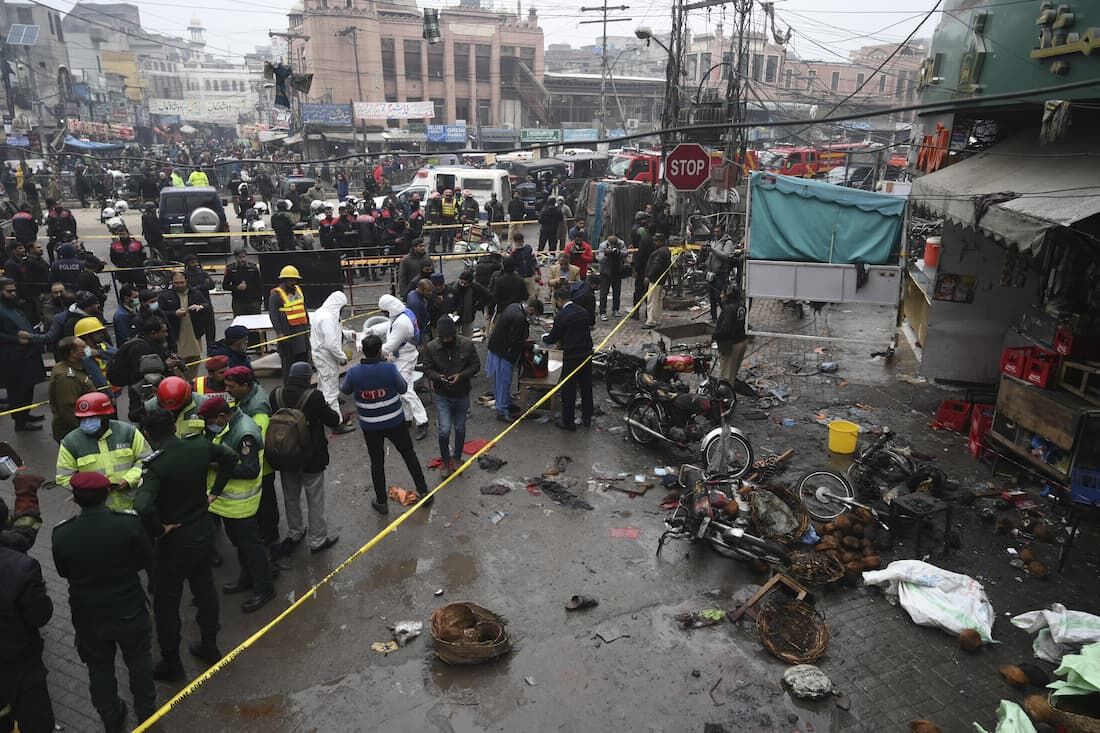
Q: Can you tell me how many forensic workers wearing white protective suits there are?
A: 2